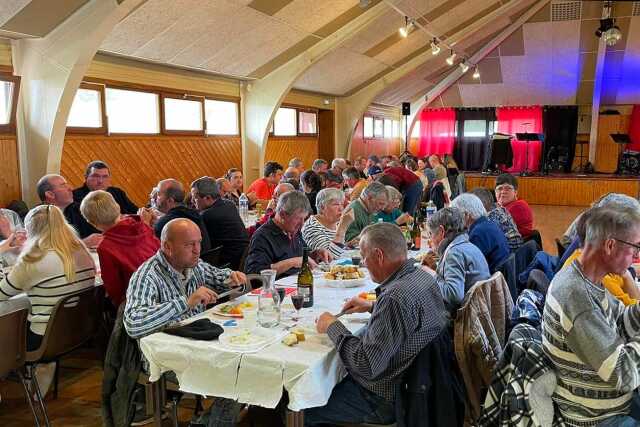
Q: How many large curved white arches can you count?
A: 4